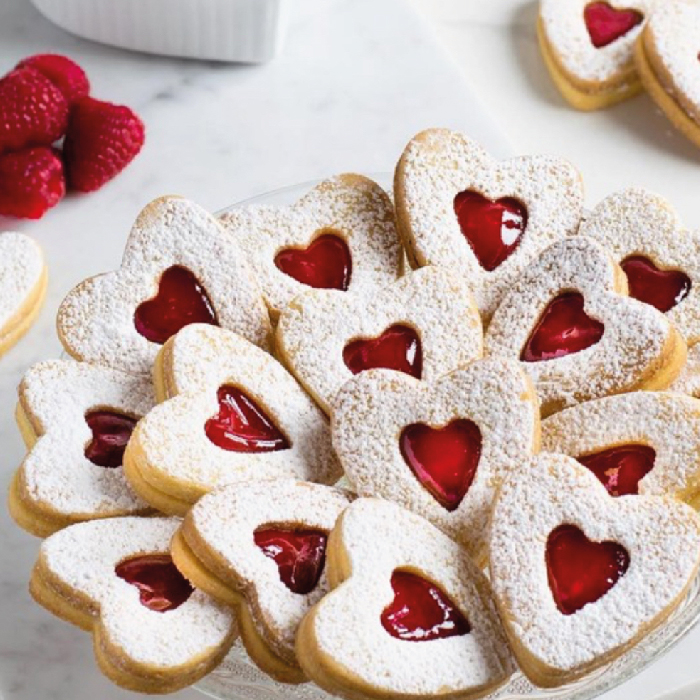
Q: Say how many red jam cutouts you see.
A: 15